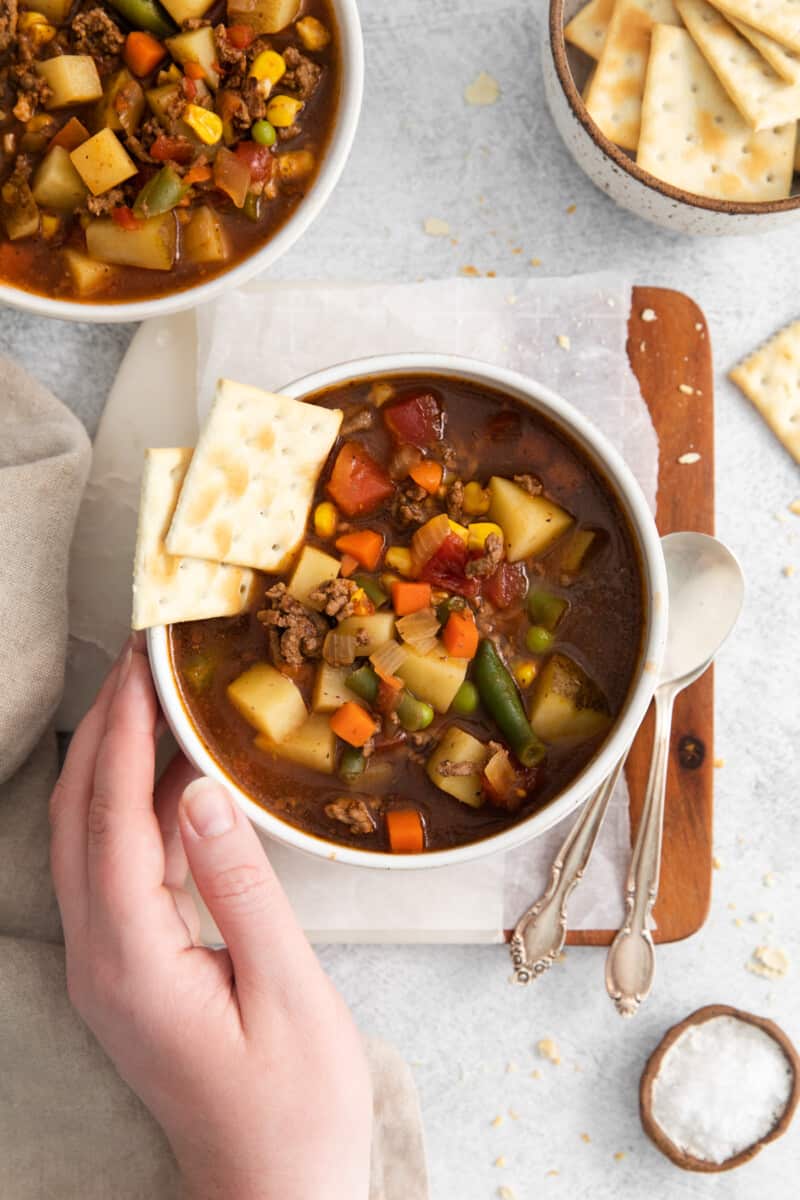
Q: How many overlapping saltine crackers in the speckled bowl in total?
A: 6